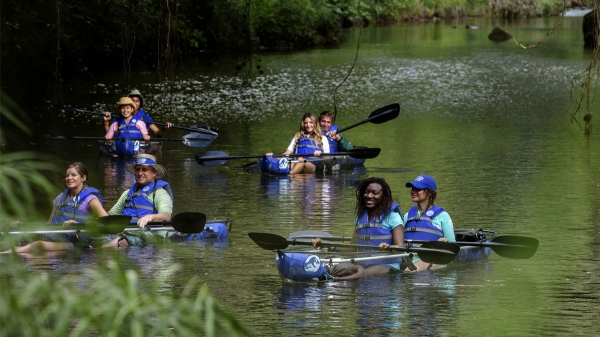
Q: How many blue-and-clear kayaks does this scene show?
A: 4